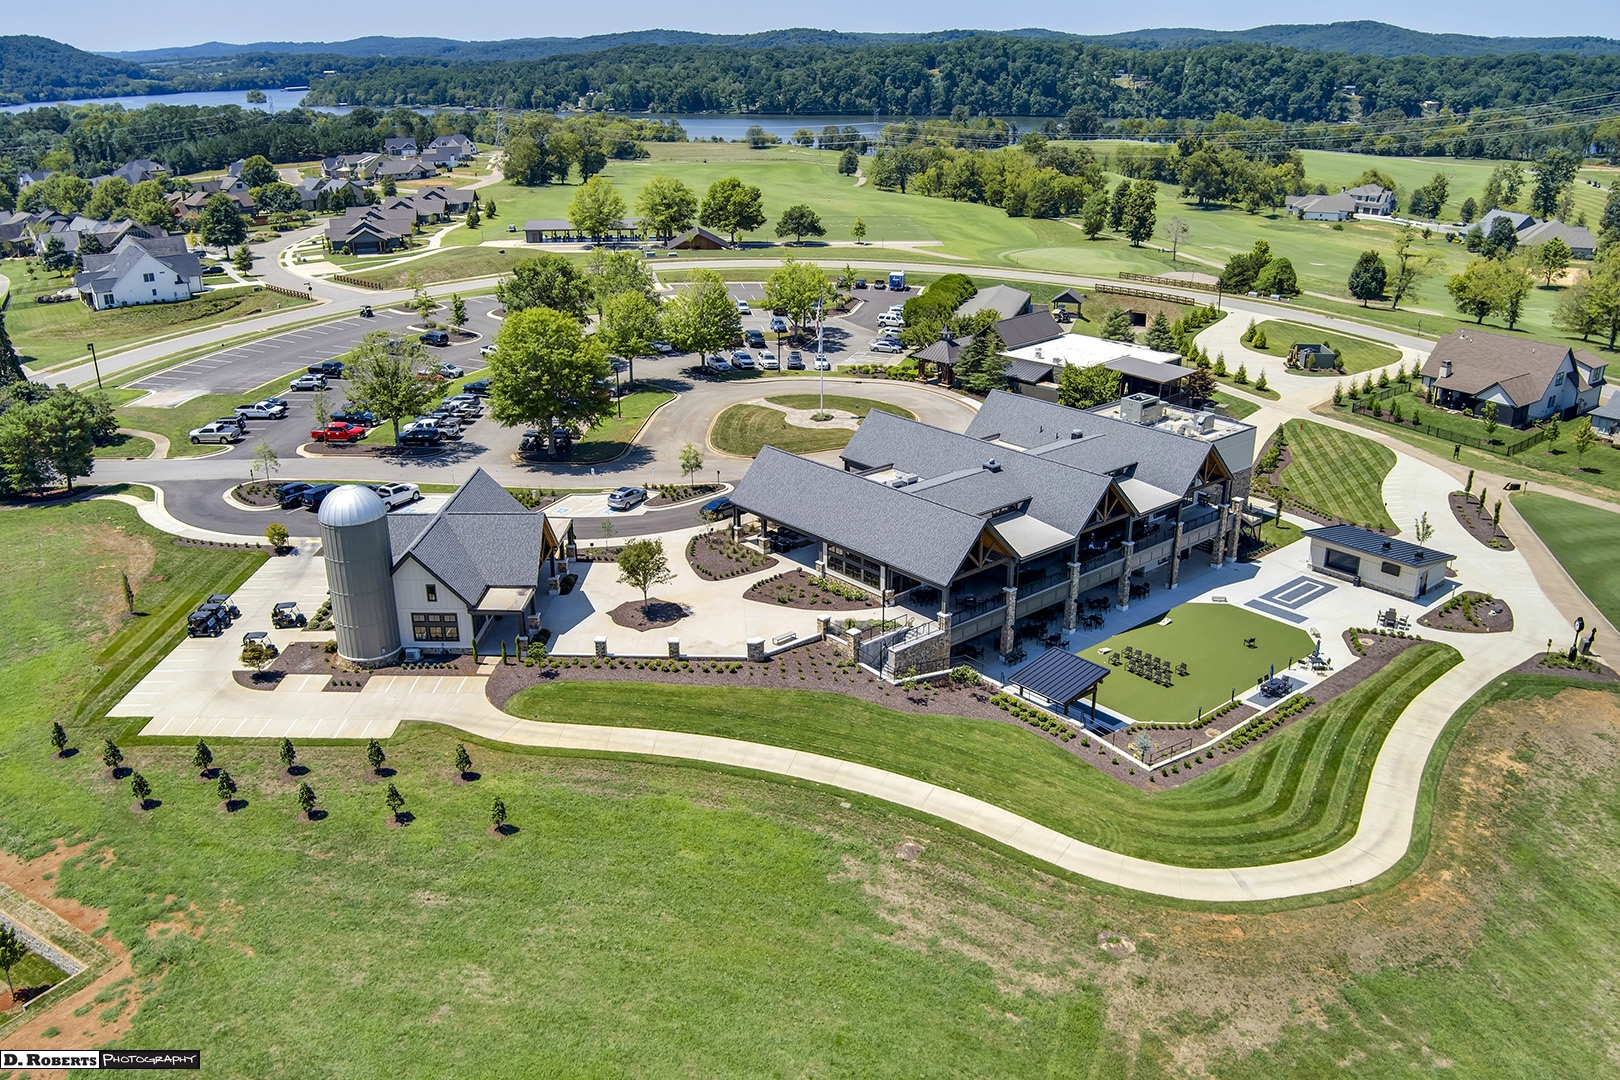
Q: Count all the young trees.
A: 11